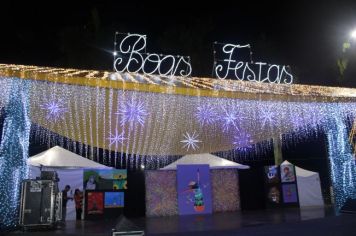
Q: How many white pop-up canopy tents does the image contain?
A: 3